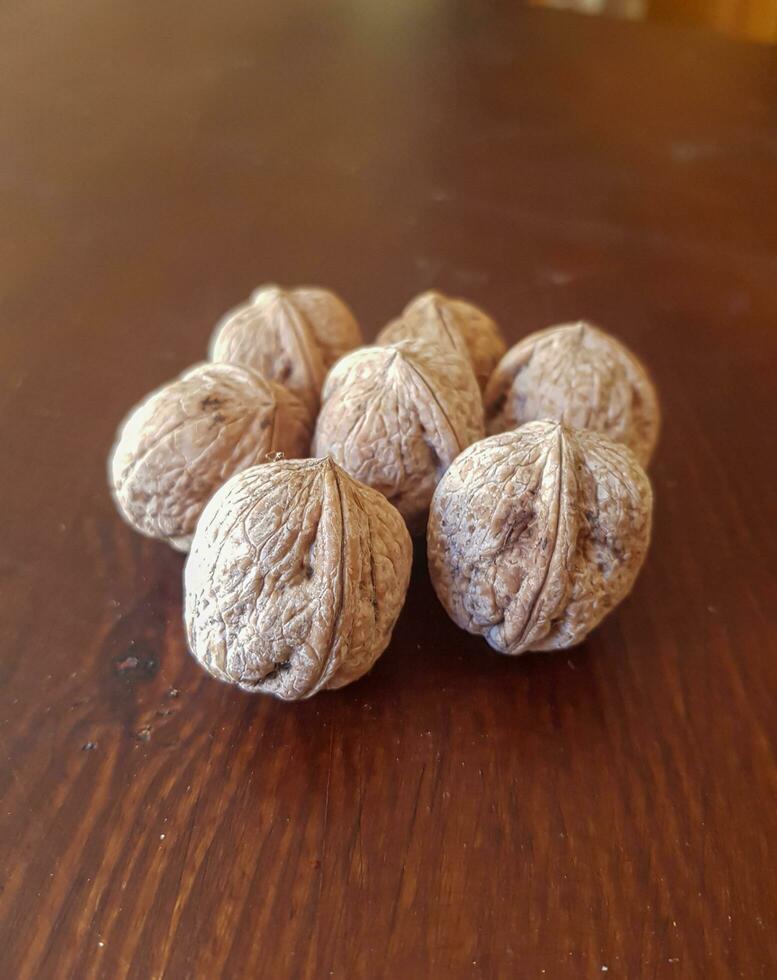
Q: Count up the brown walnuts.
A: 7